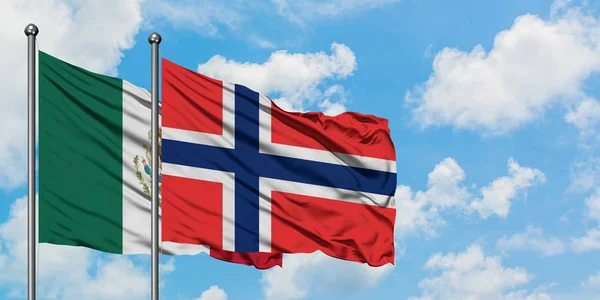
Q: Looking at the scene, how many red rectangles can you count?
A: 4